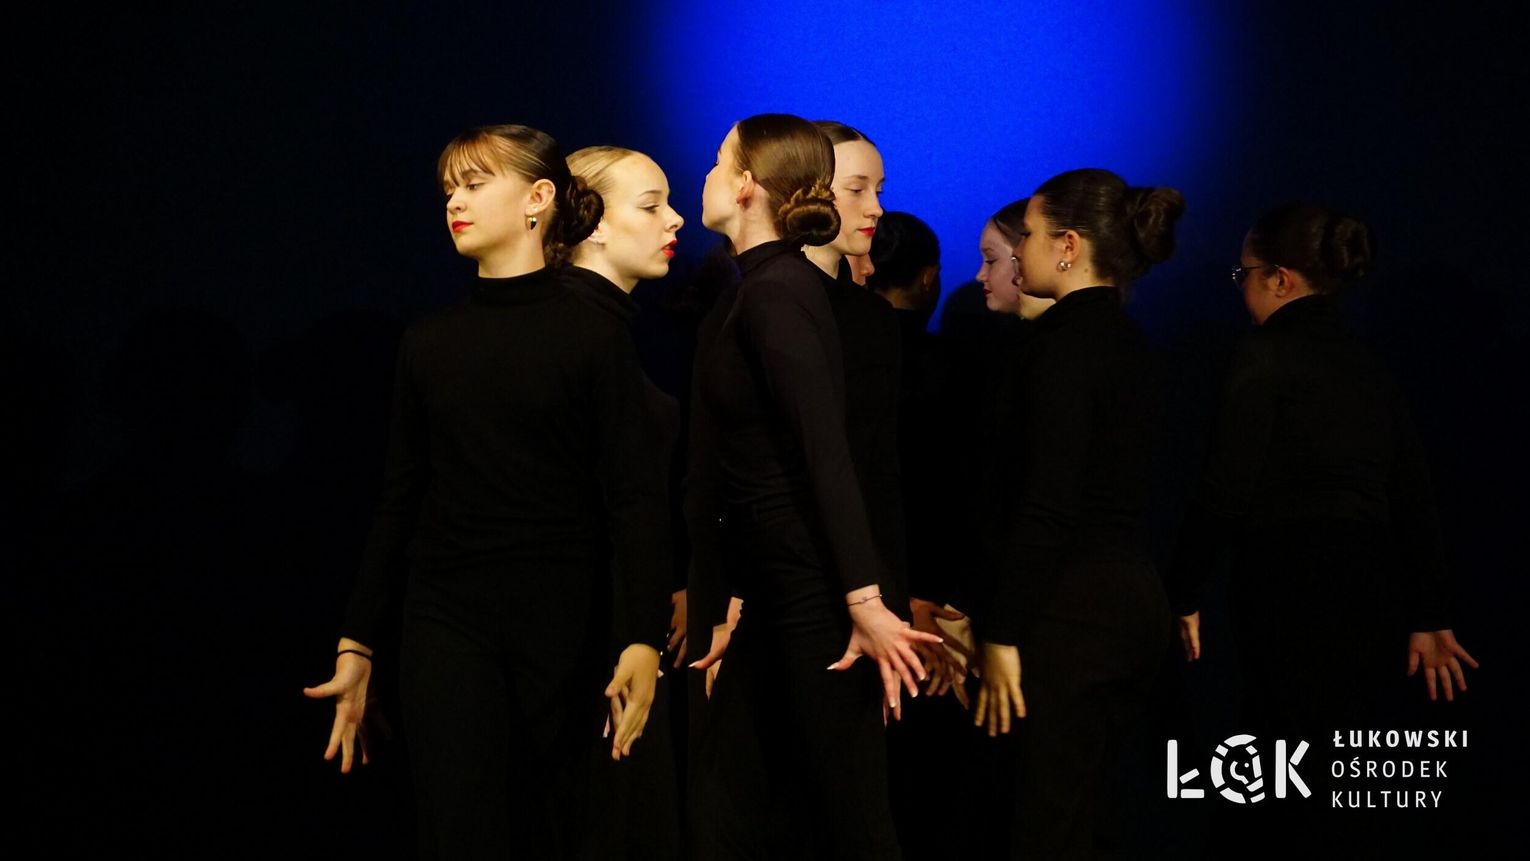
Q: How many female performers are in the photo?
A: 9